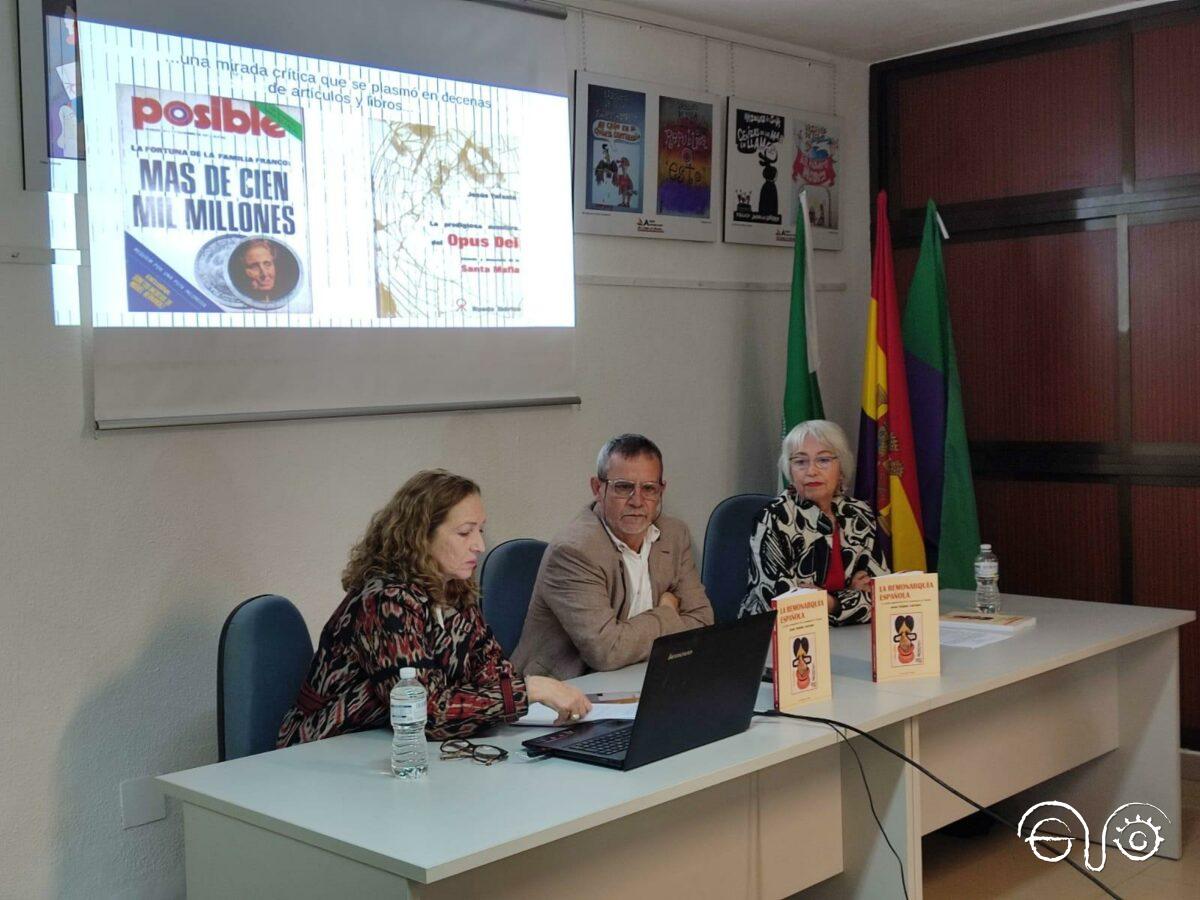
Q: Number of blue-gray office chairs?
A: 3